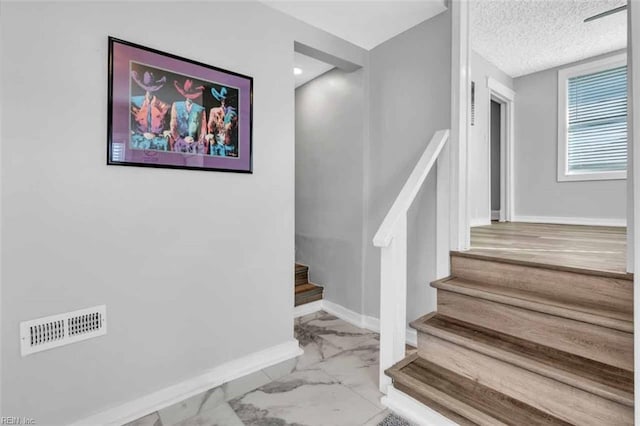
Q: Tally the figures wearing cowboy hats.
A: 3